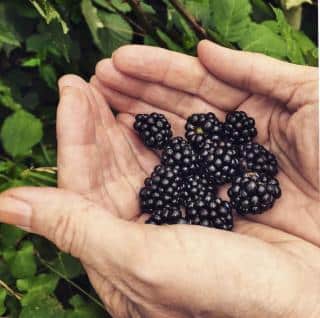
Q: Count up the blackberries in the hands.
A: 11